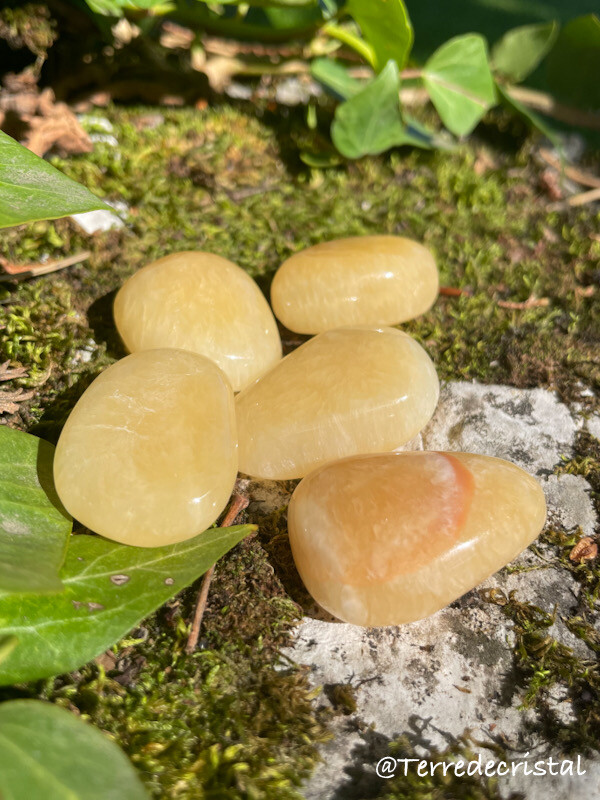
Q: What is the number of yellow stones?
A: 5